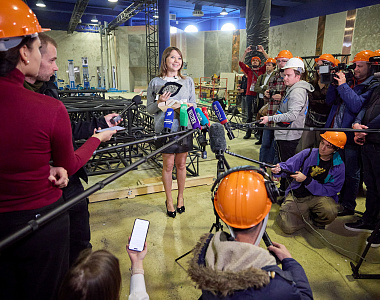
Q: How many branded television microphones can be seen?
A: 6